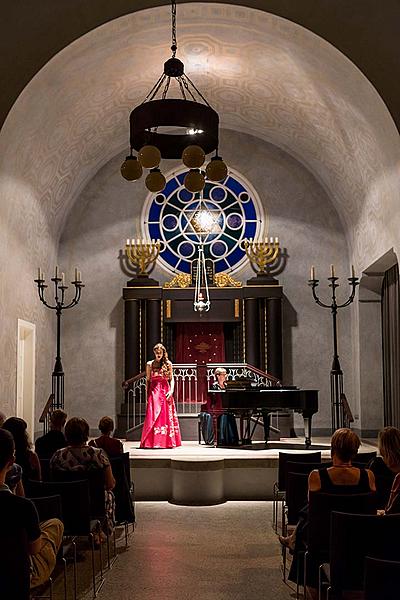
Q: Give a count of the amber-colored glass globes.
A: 6